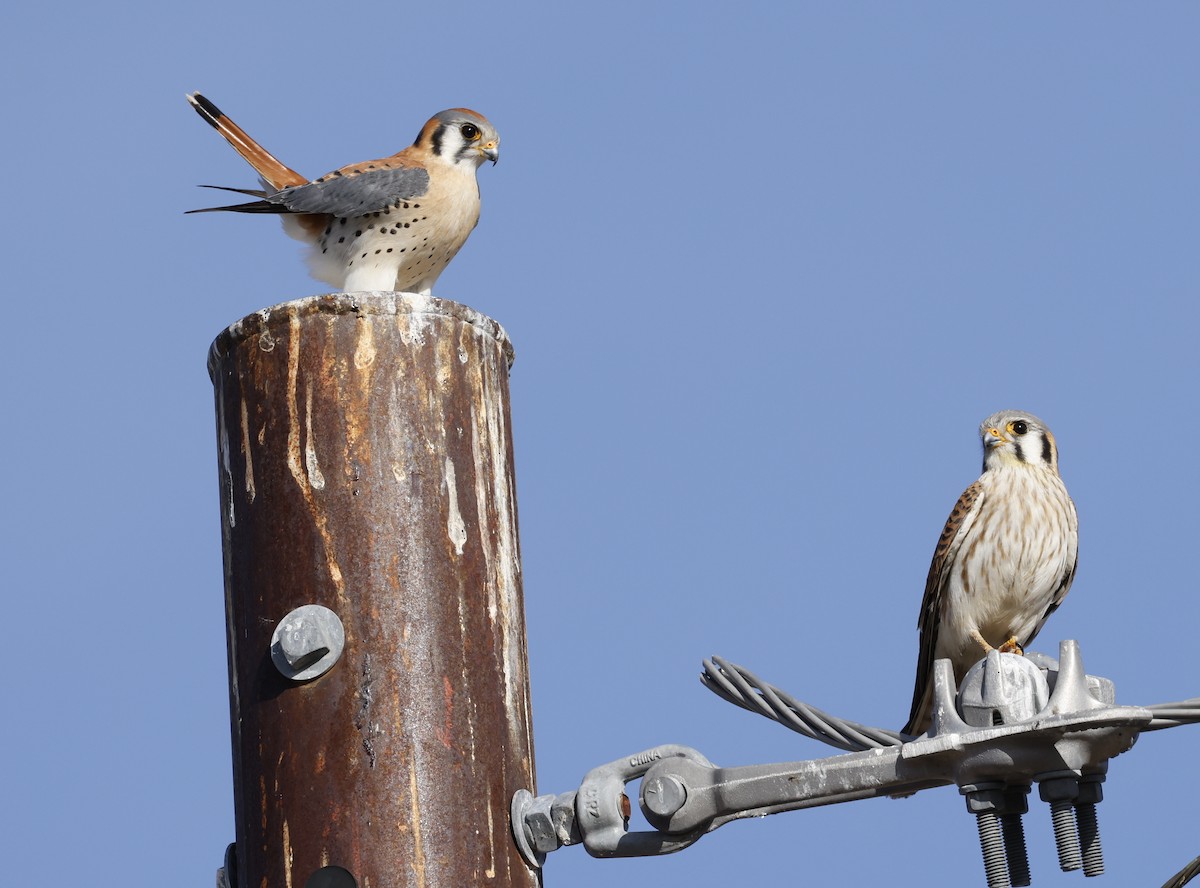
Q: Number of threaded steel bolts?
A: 4